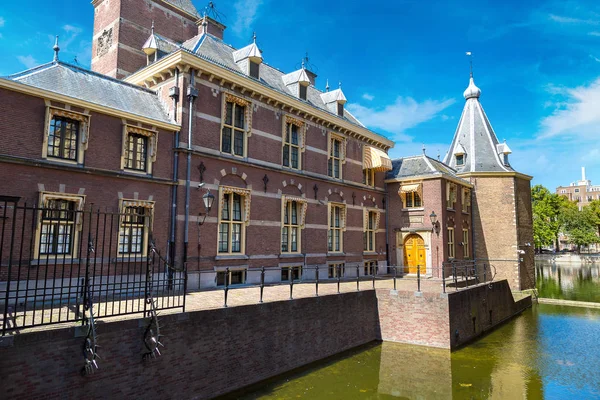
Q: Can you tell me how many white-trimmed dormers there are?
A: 6